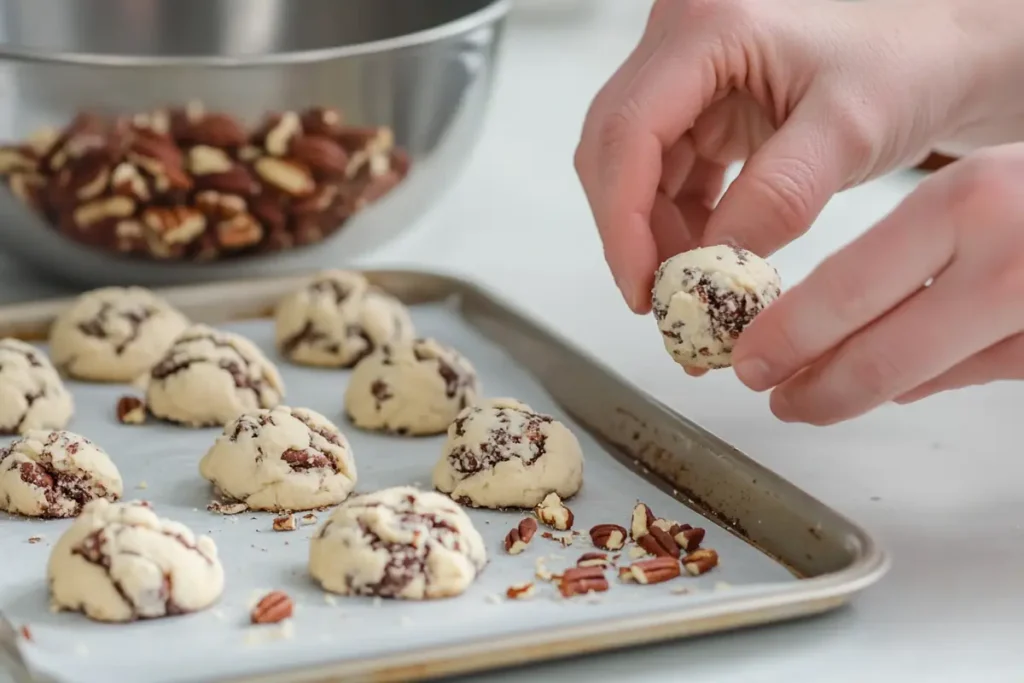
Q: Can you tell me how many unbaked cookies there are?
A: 11